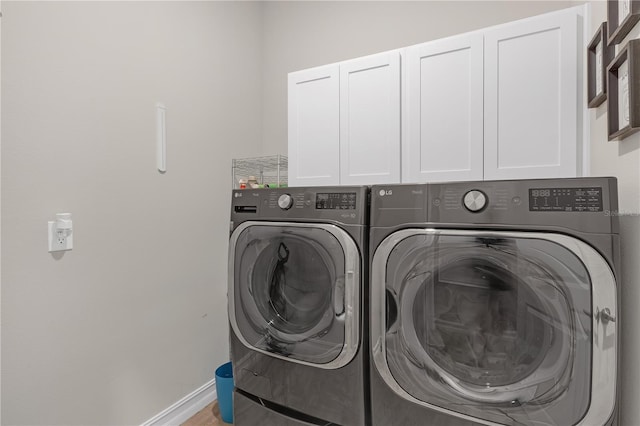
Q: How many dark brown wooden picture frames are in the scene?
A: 3